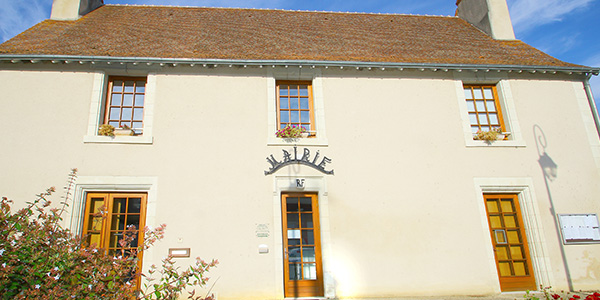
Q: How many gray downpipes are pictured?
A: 1